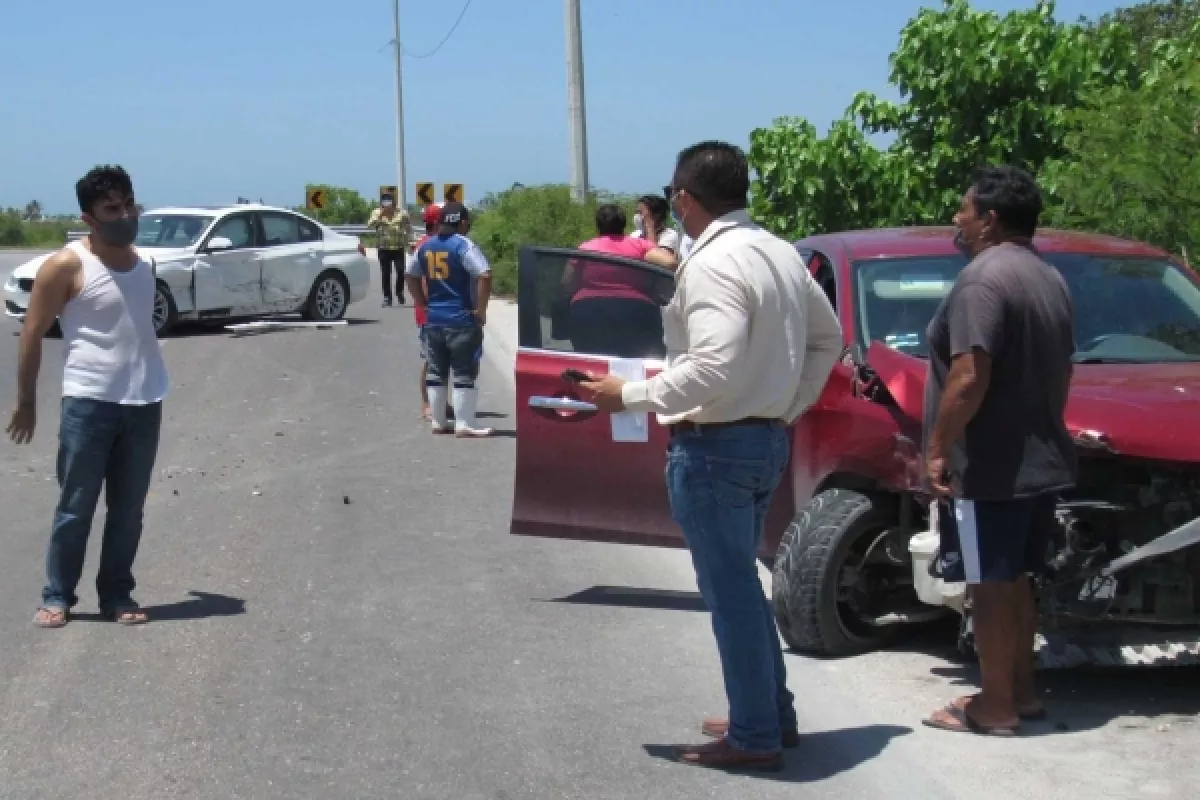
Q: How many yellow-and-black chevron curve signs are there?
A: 4